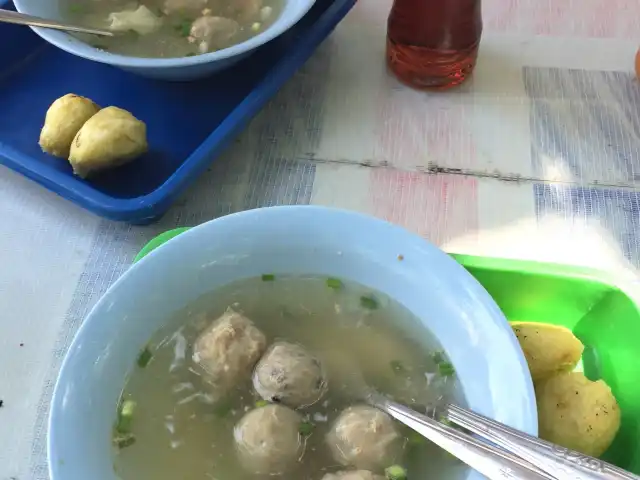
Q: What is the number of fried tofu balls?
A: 4